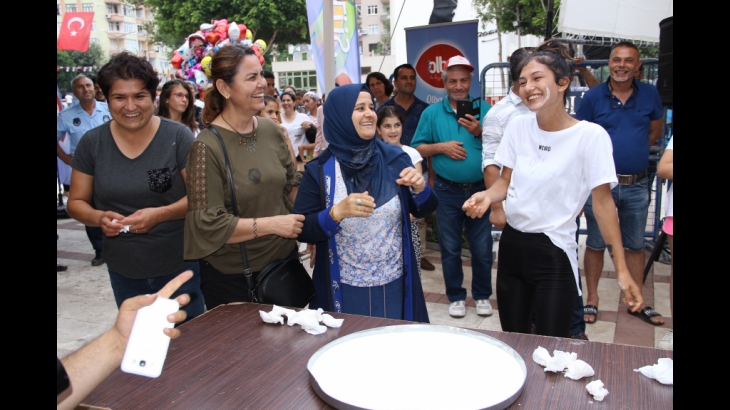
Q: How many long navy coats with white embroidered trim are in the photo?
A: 1